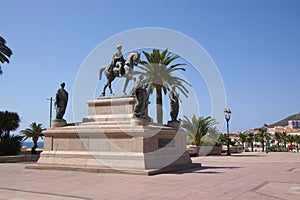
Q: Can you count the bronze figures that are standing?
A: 3